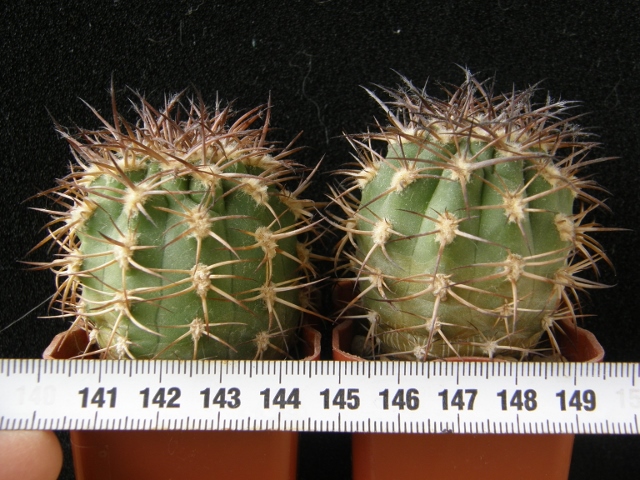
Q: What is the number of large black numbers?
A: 9